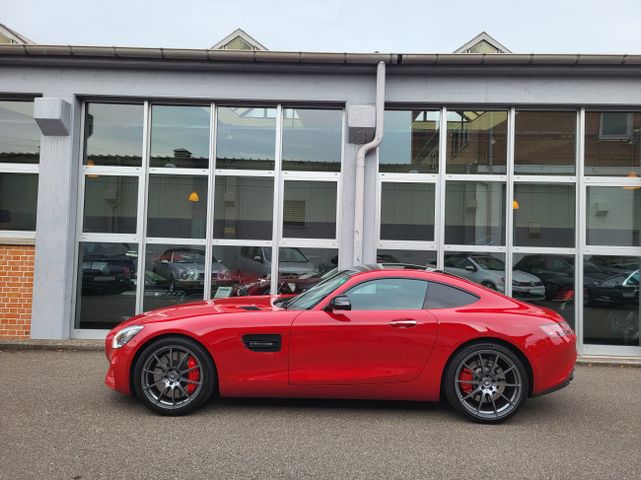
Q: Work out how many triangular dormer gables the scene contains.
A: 3